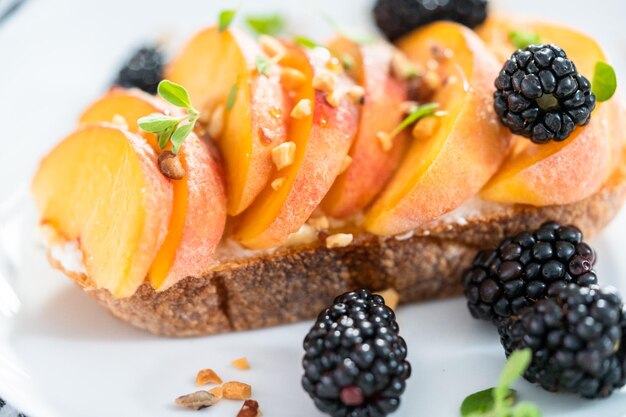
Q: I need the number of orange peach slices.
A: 7